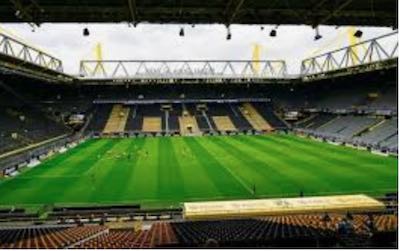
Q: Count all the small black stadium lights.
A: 6